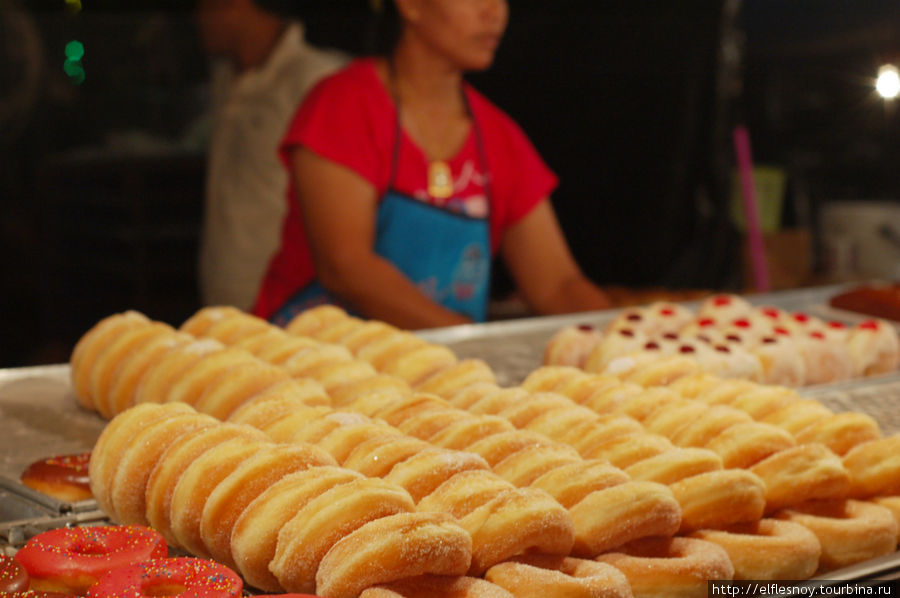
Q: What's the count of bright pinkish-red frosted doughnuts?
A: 2